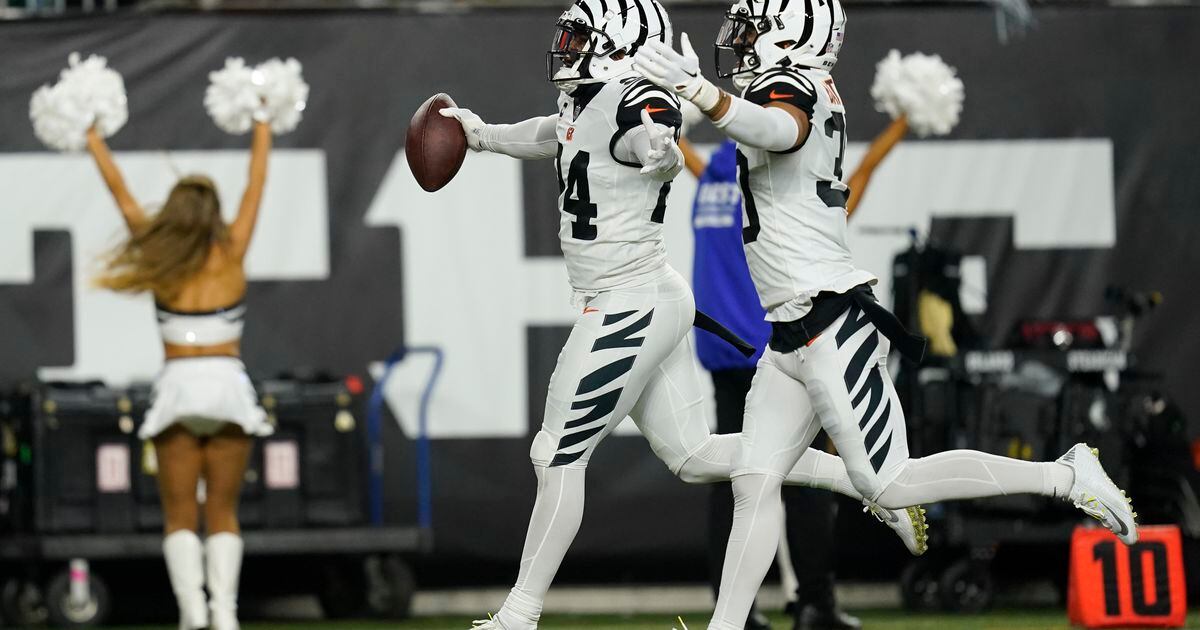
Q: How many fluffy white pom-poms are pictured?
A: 3